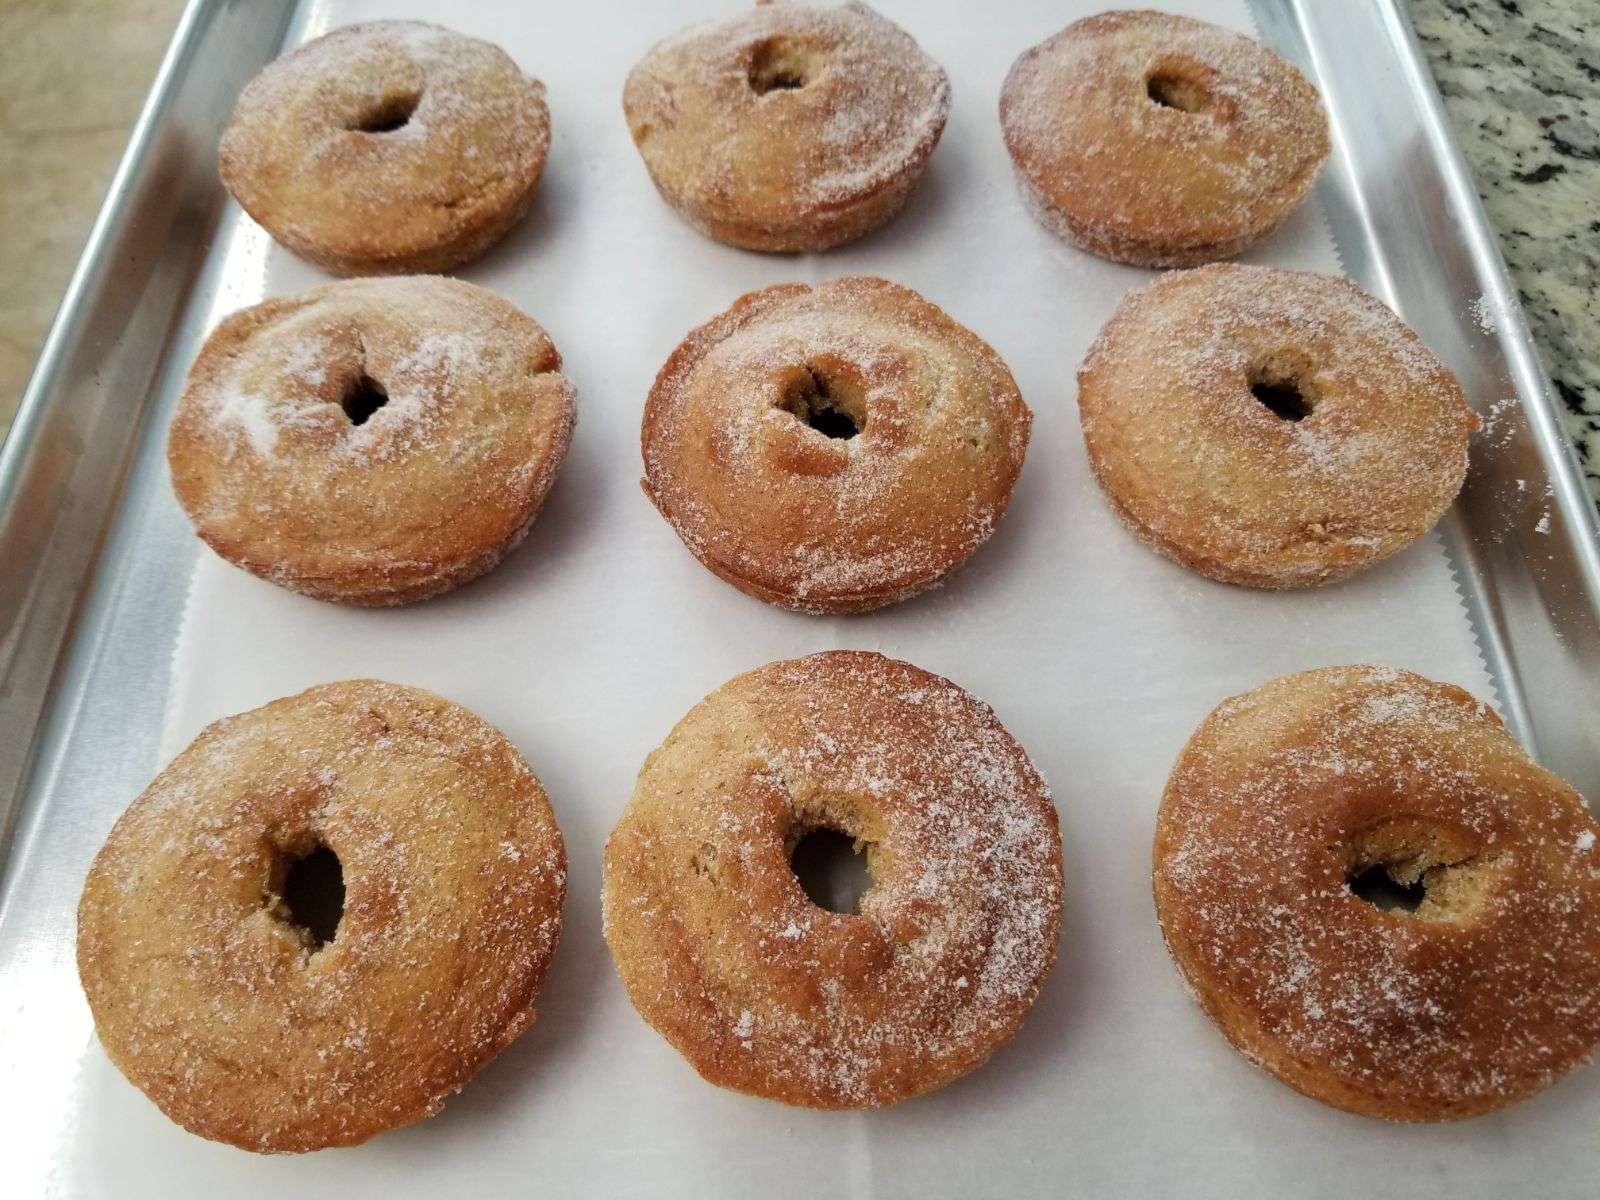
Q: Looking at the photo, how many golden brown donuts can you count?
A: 9